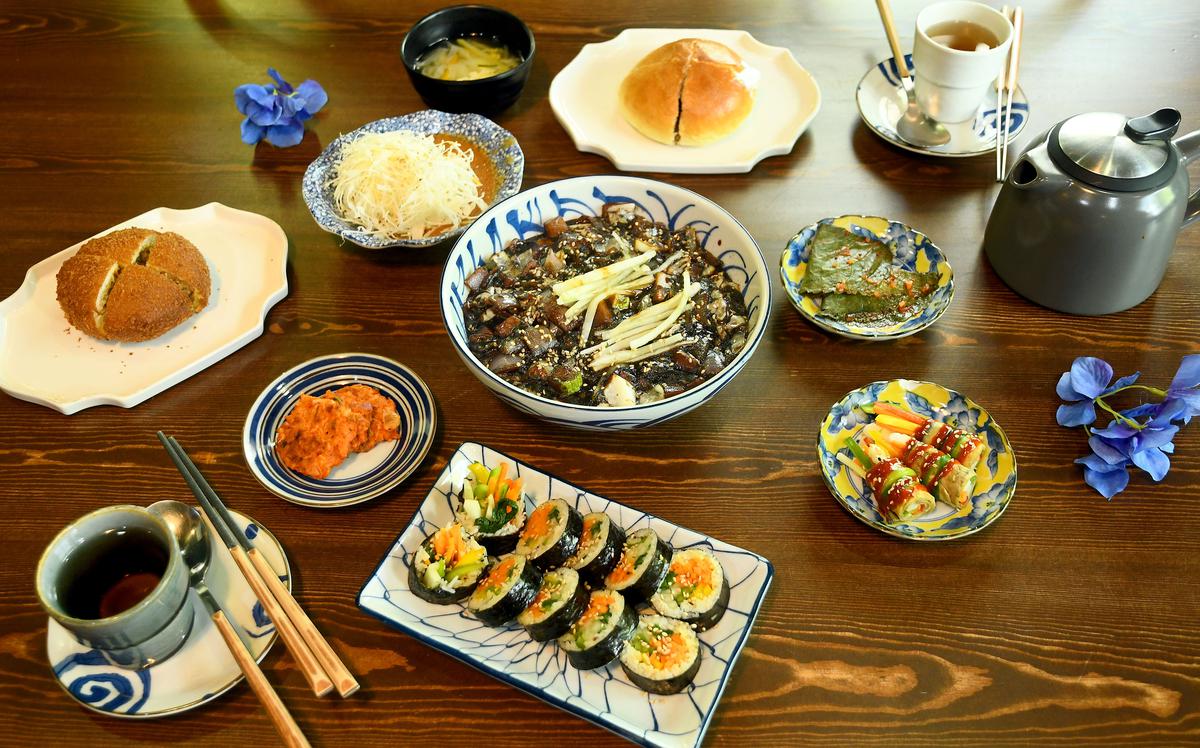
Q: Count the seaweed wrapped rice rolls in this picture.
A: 10